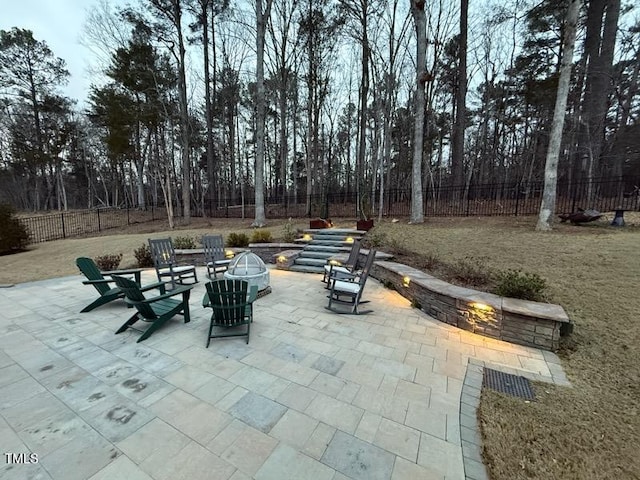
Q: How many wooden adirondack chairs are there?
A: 3